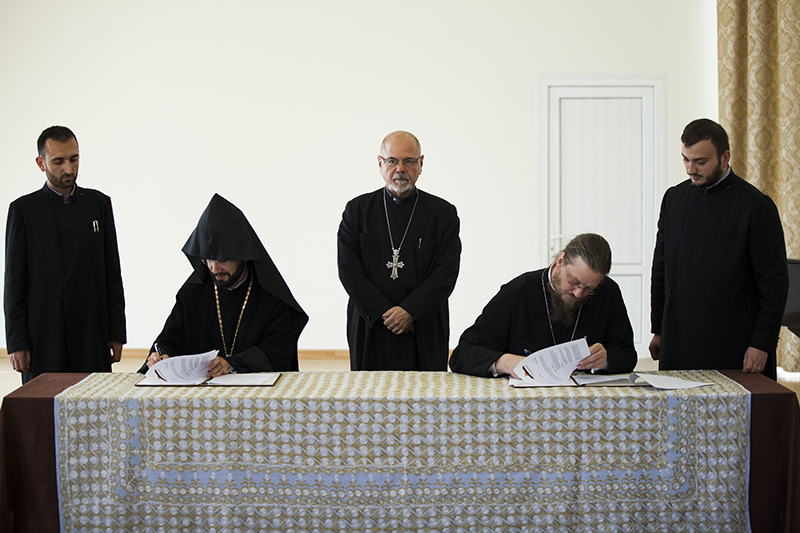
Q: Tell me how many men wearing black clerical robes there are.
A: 5